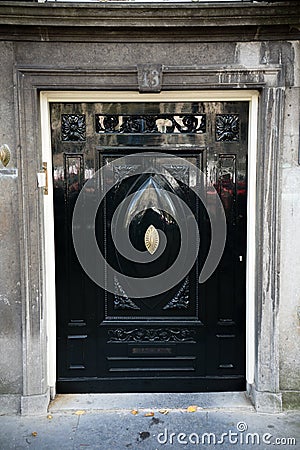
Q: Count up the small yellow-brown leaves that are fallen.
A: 7